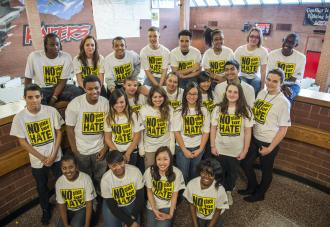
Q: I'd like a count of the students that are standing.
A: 11